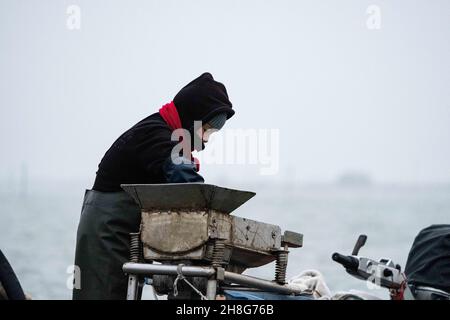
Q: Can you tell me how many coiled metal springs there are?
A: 3